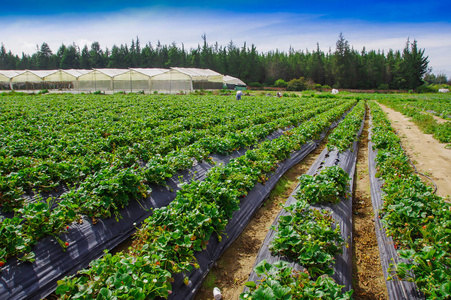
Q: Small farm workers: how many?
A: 2